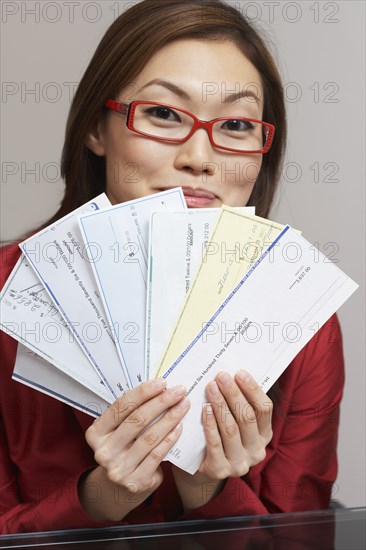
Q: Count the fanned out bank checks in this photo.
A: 7